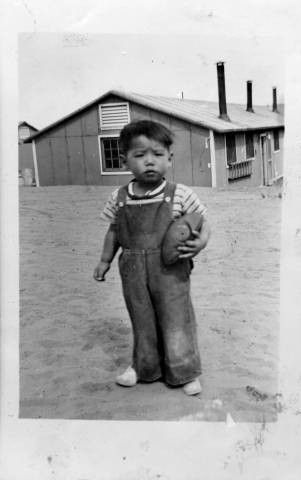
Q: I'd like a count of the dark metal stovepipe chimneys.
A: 3